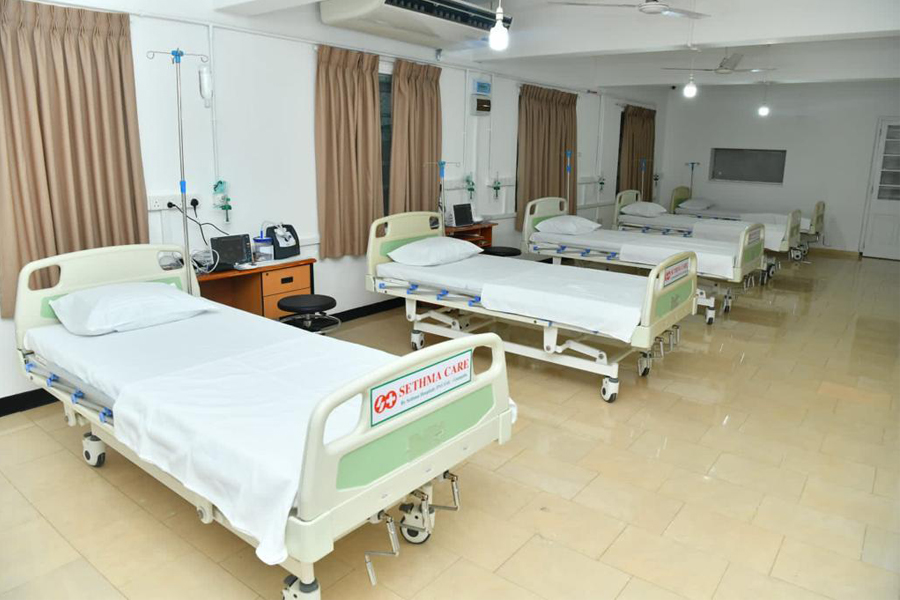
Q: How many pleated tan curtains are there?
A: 5